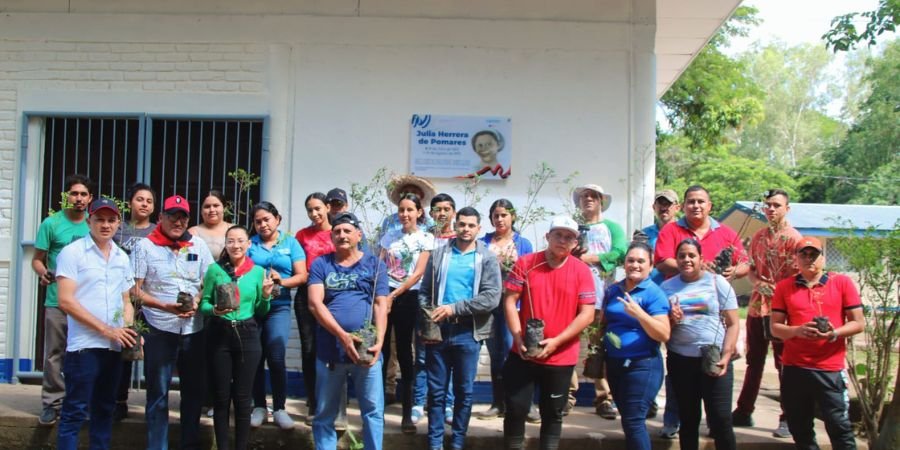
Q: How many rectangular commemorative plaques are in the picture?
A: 1